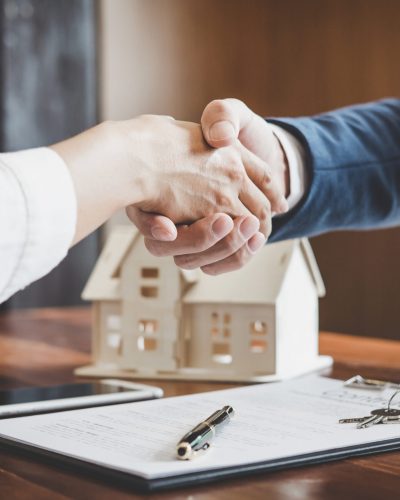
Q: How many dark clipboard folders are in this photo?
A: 1